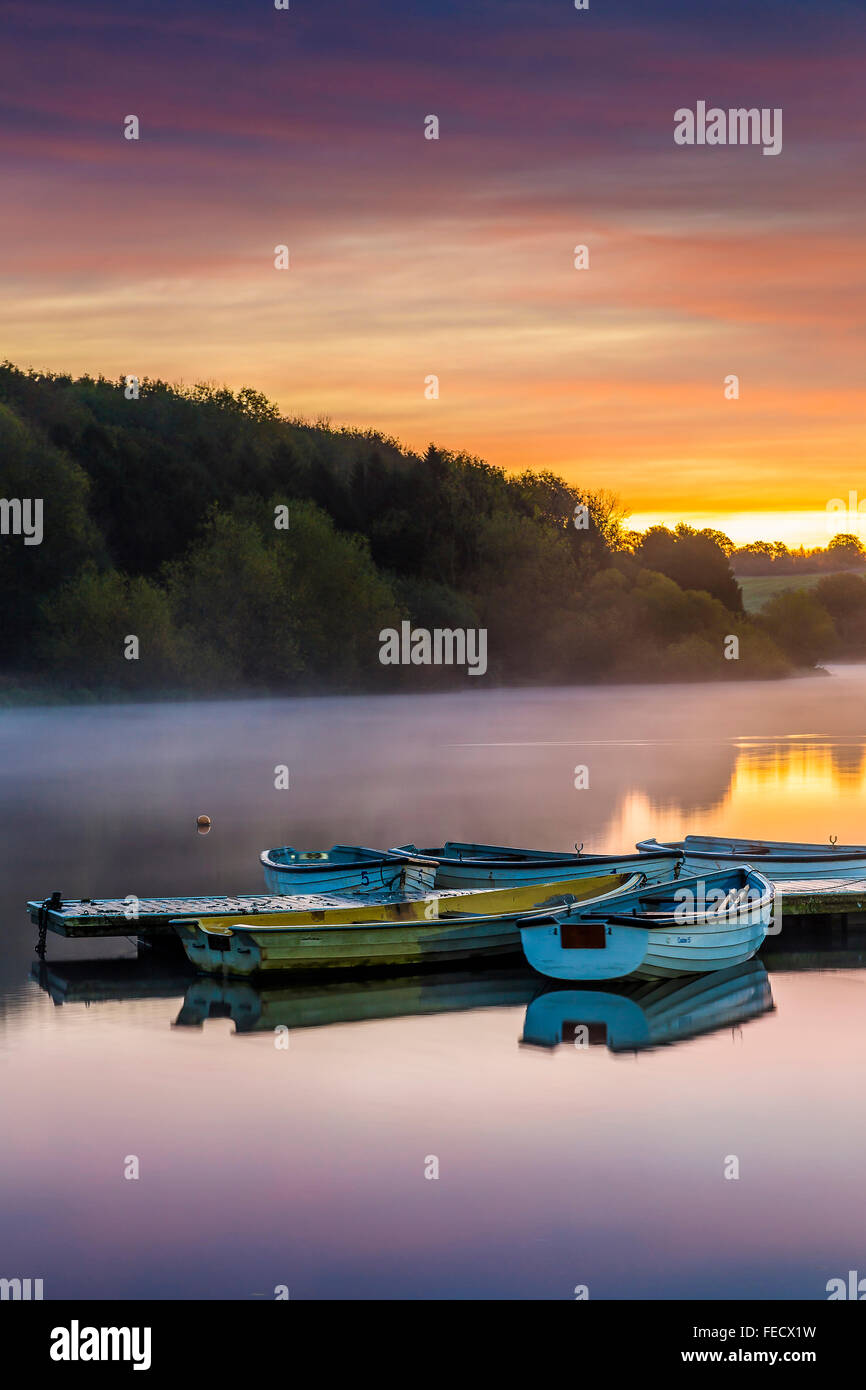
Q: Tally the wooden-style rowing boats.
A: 5